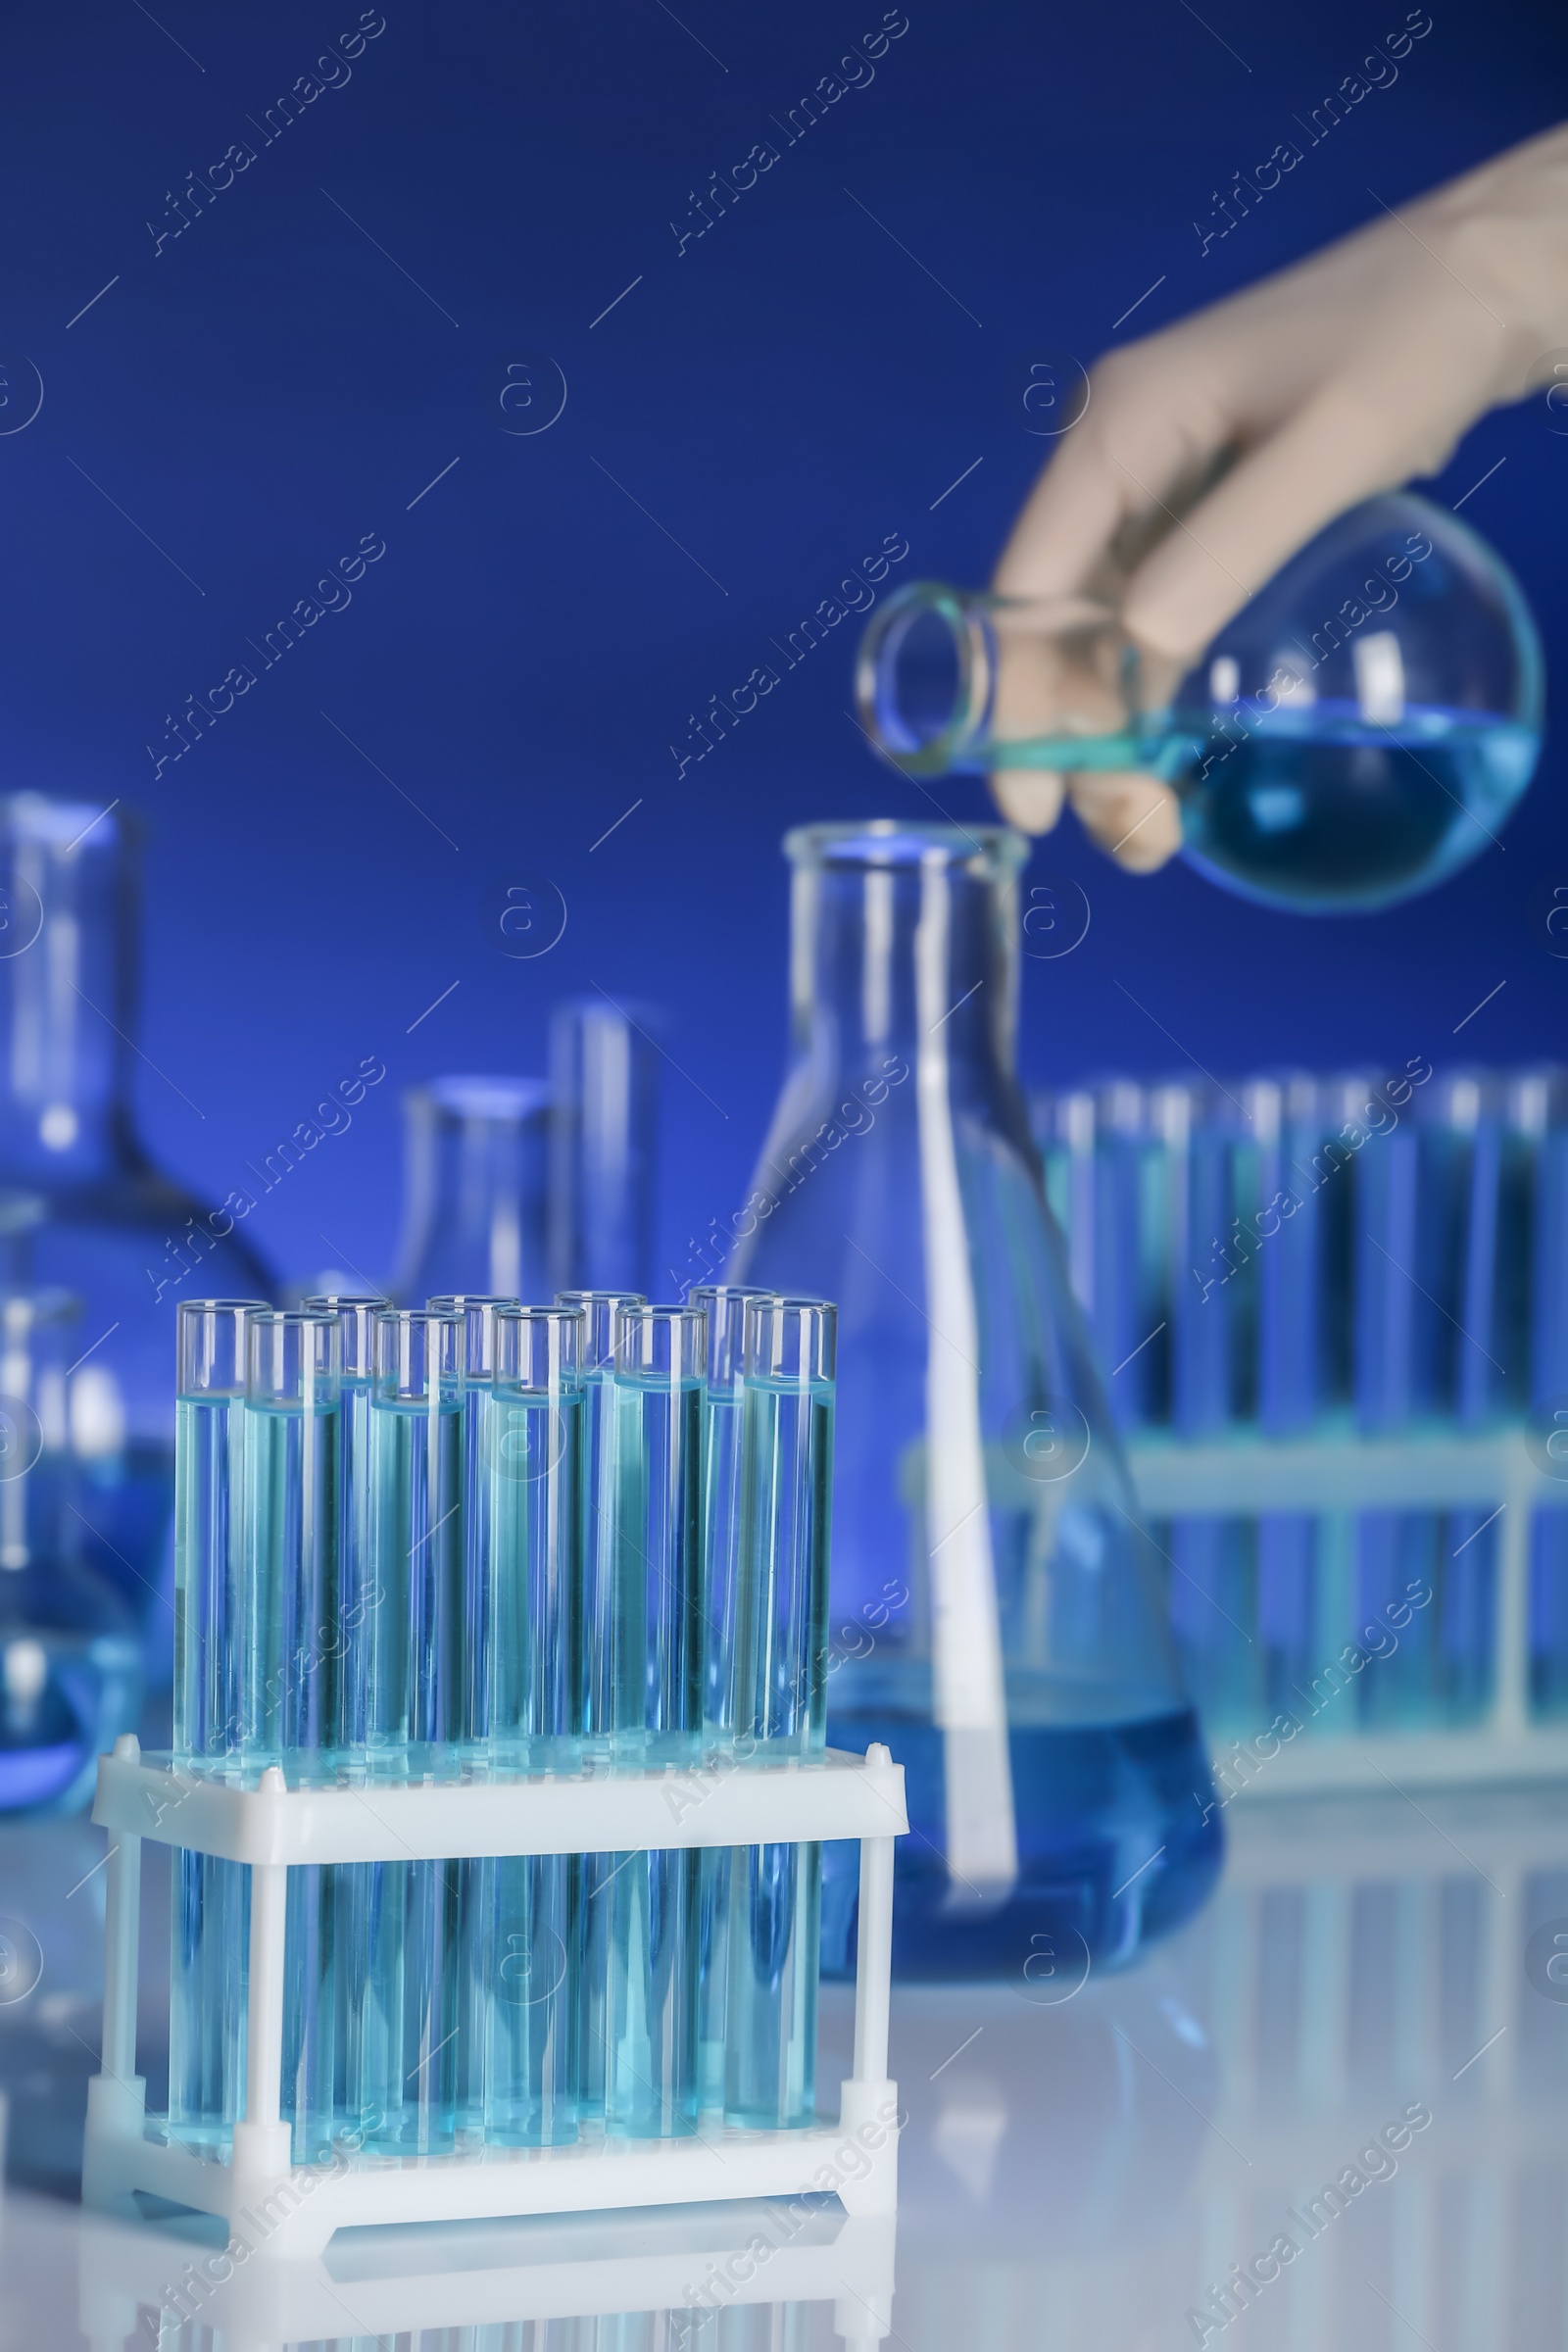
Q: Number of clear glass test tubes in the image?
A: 10